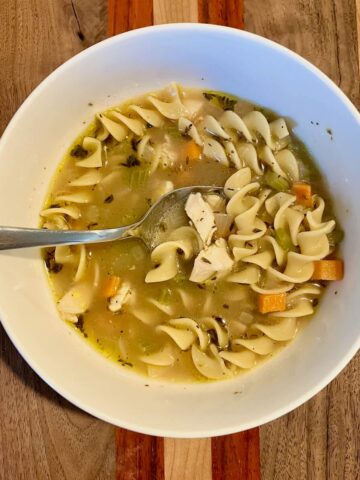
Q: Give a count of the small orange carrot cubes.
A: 5